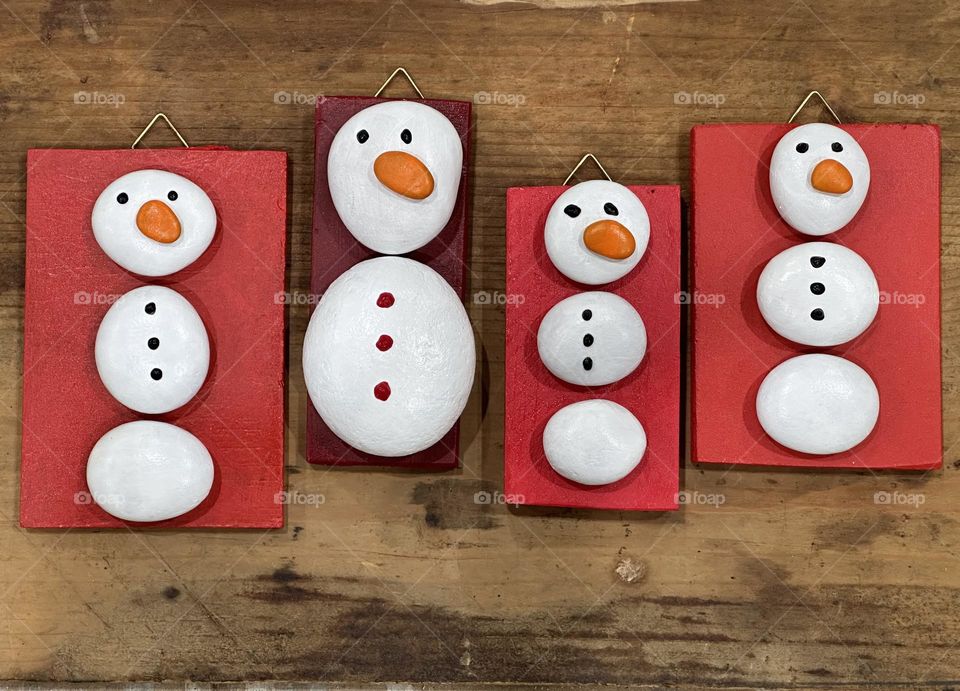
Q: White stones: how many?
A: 11